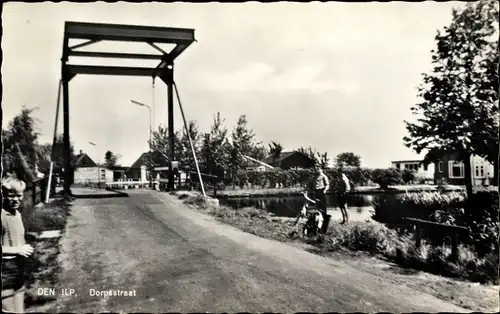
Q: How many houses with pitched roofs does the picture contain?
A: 3